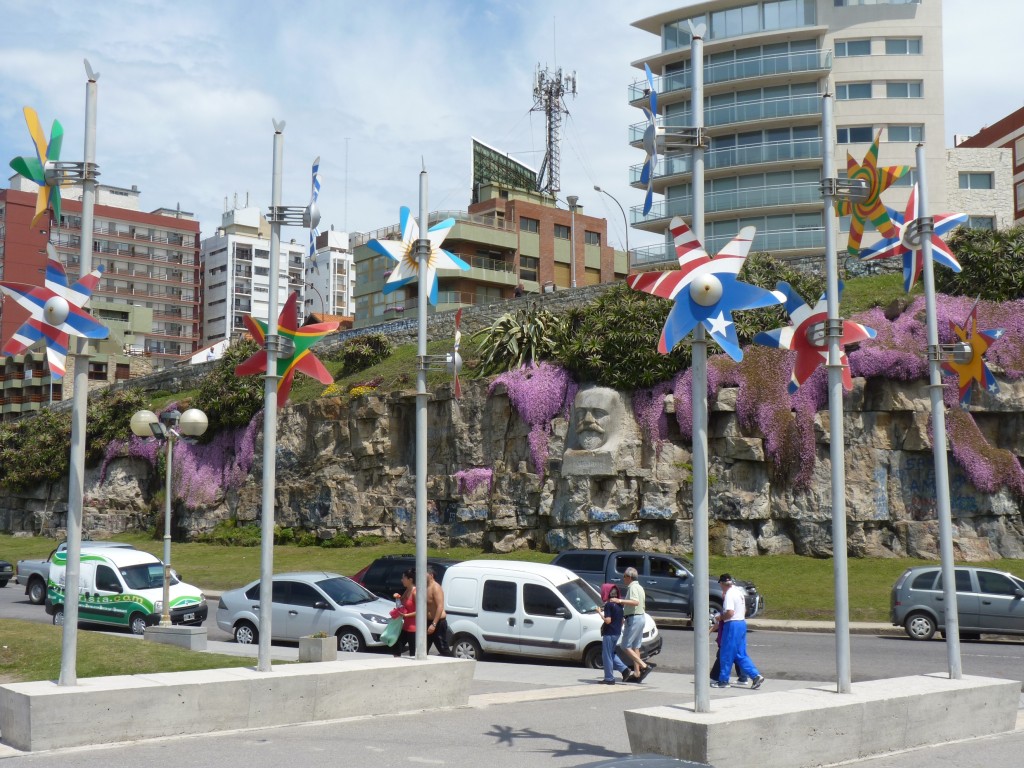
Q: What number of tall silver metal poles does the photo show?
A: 6